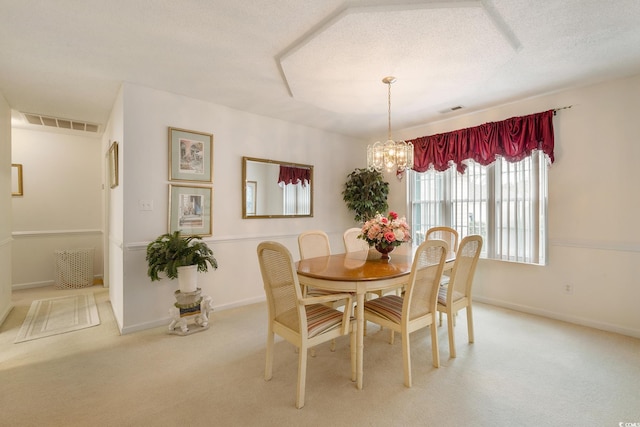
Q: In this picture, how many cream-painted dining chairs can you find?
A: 6